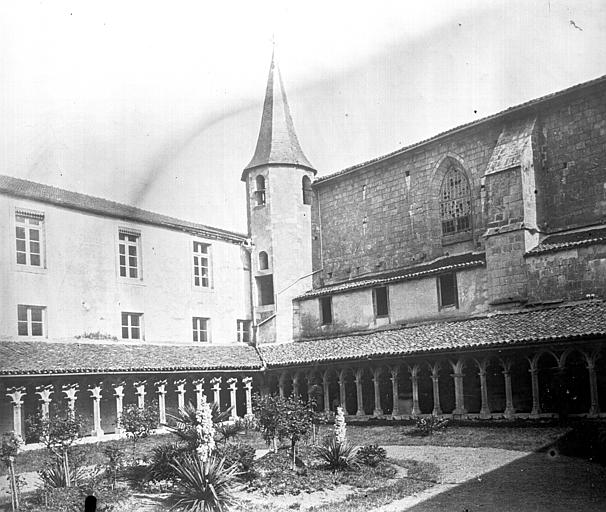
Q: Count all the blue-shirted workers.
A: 0